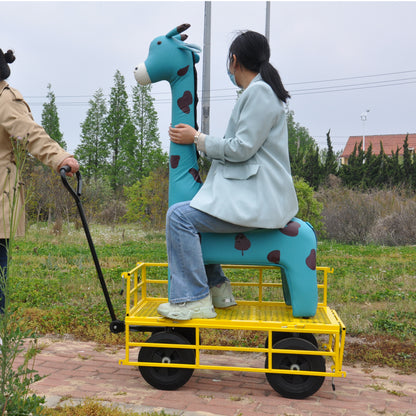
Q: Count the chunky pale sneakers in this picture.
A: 2